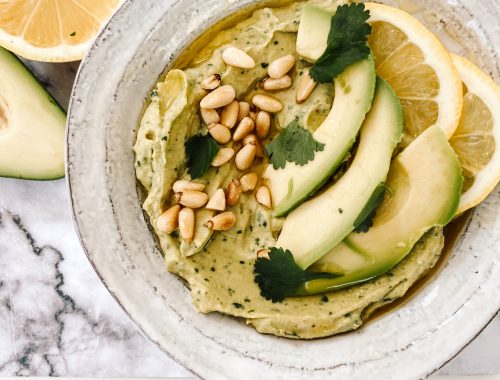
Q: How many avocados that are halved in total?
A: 1